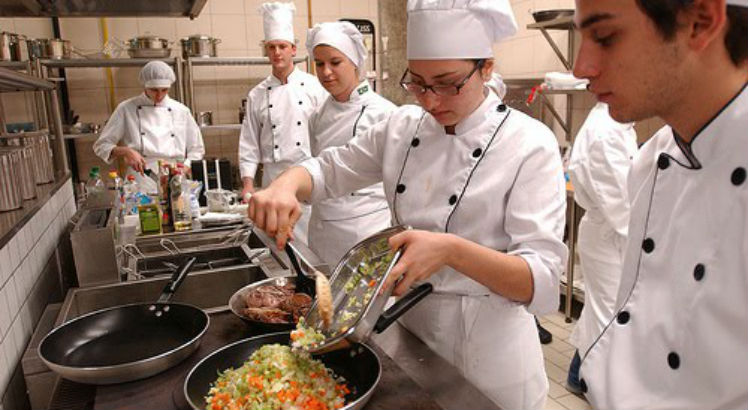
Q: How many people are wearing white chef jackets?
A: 6